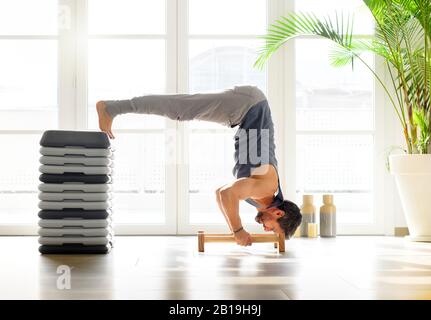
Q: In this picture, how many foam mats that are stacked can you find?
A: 13